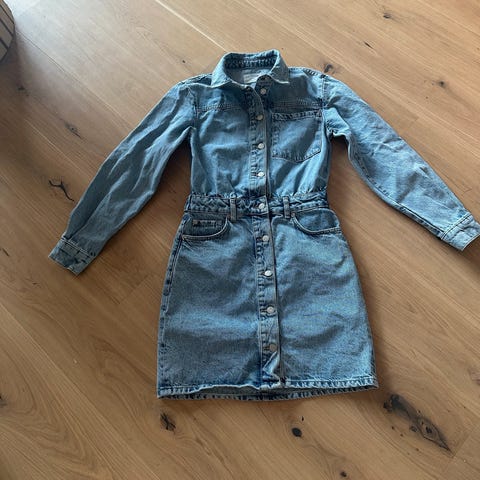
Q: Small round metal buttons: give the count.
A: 9